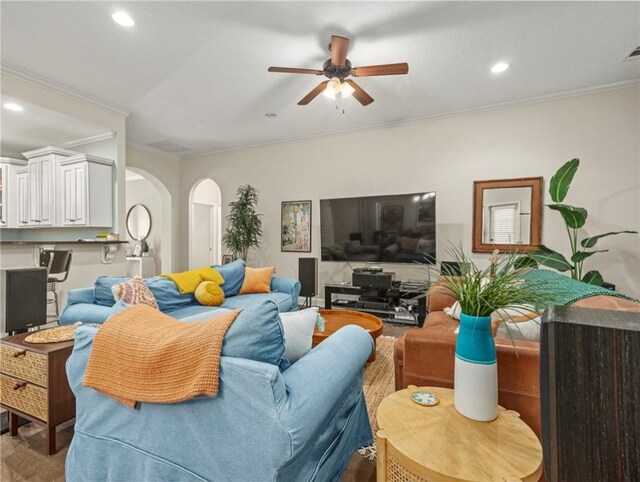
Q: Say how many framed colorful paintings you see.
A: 1